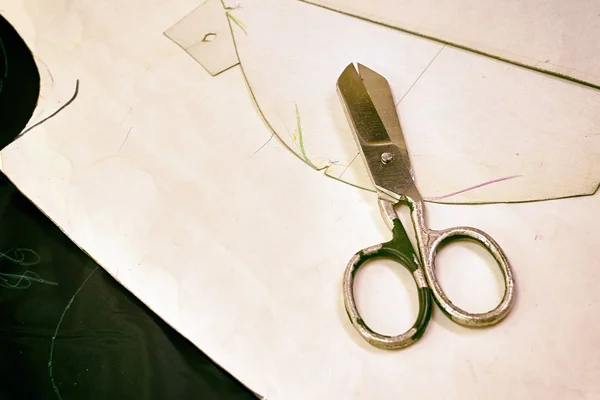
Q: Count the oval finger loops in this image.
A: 2